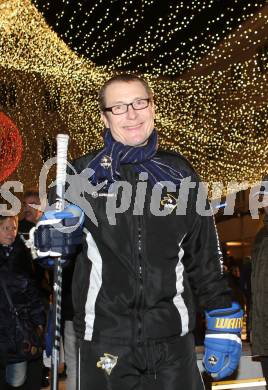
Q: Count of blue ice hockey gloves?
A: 2